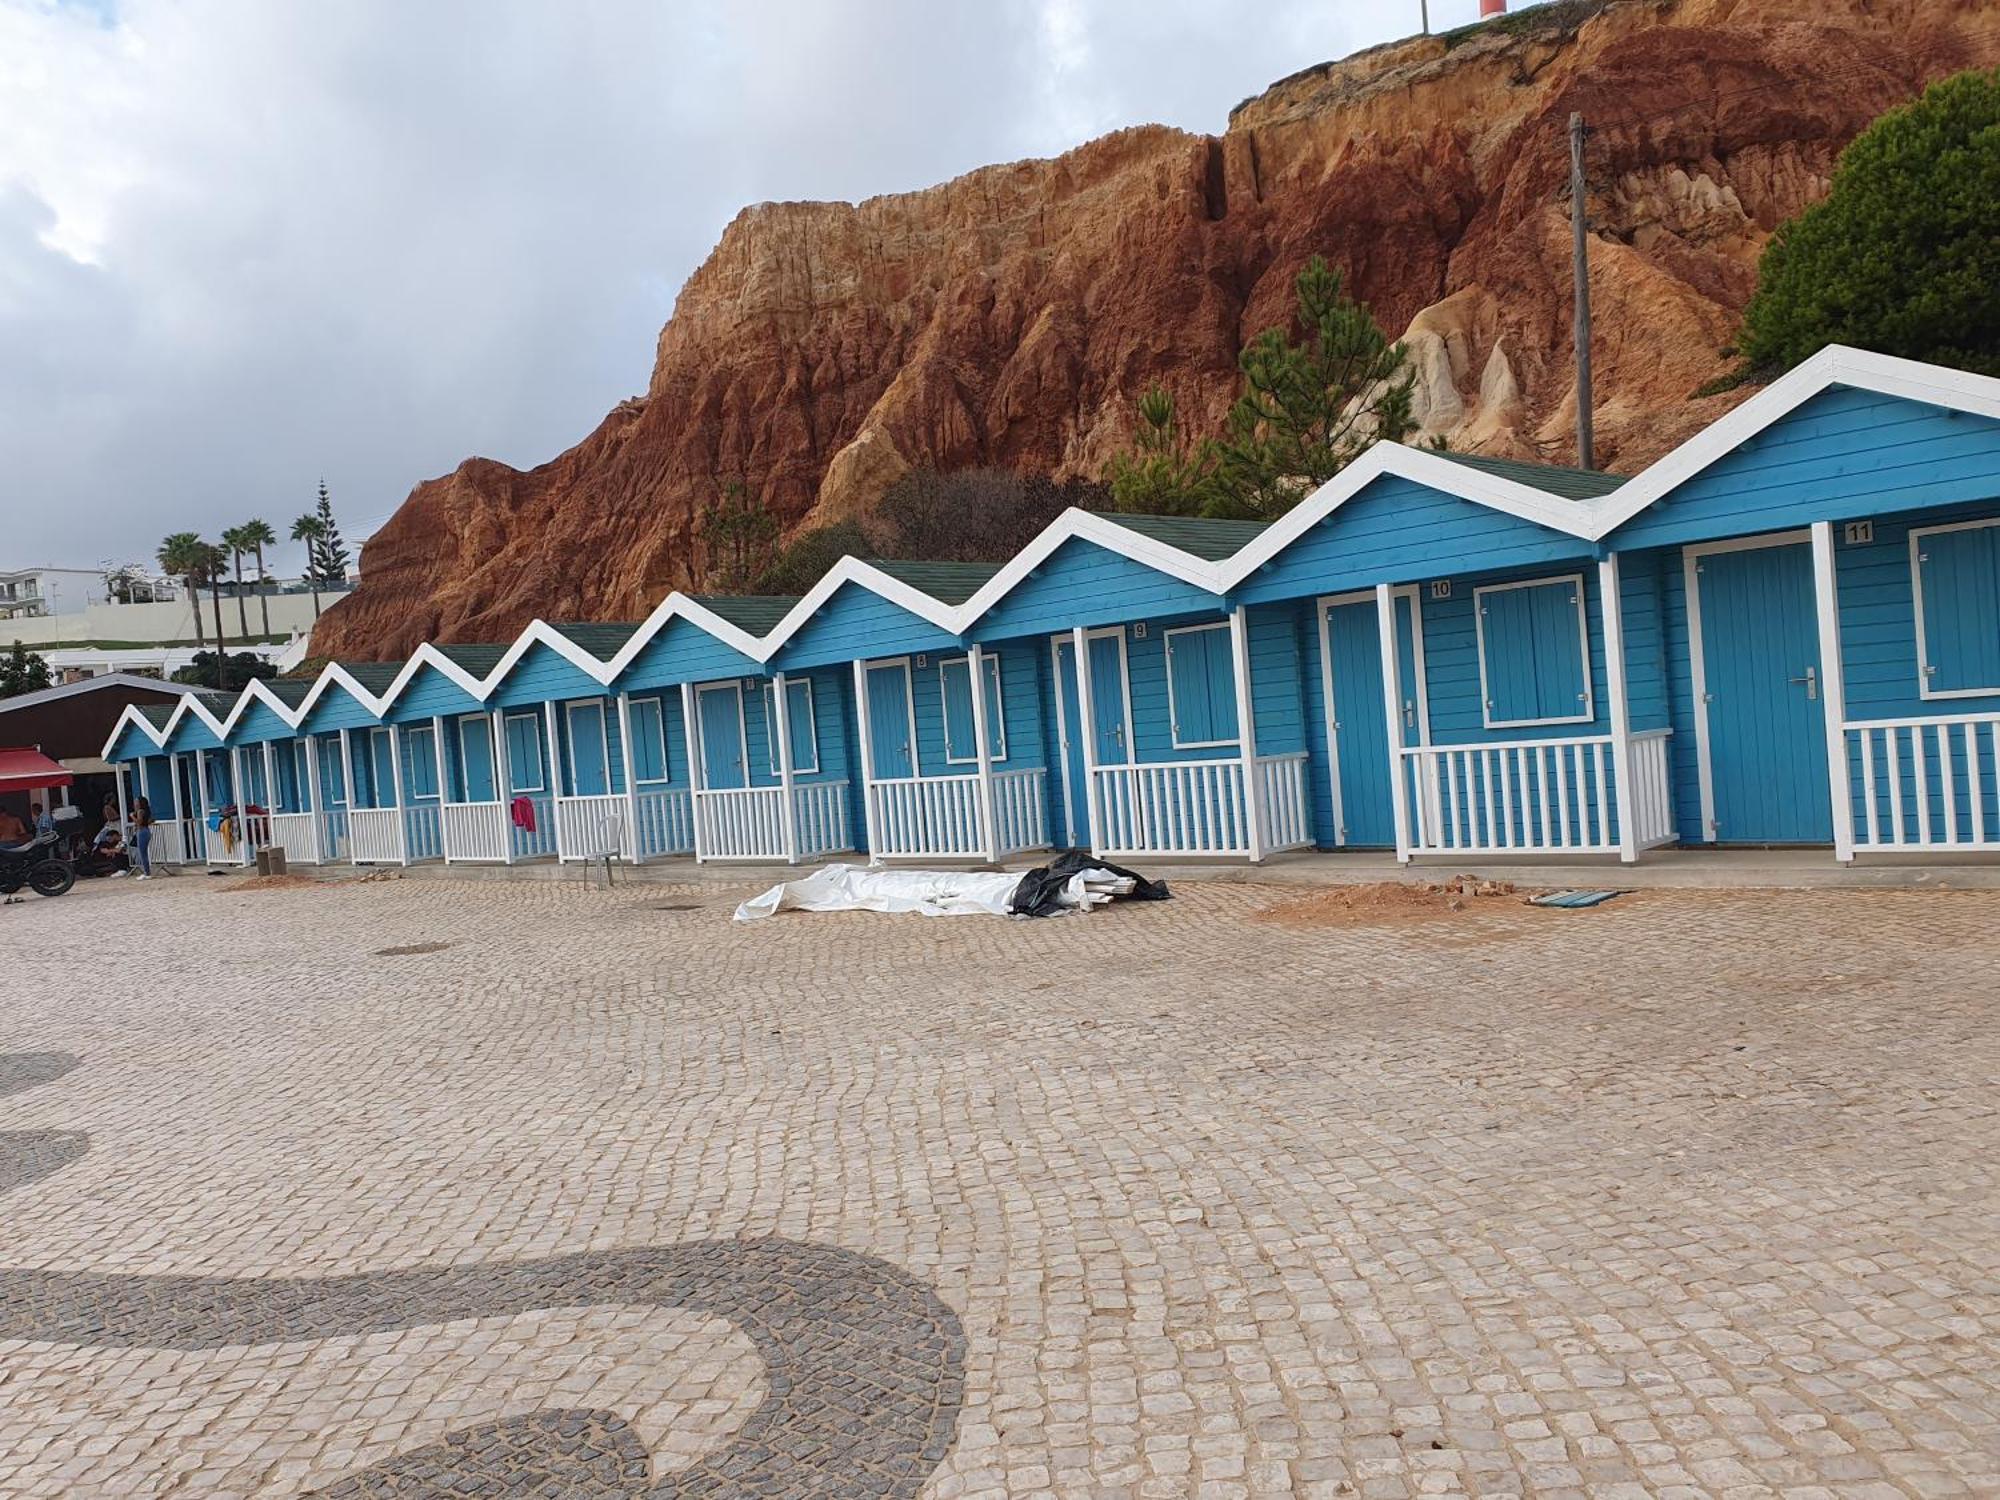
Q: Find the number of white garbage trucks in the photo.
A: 0